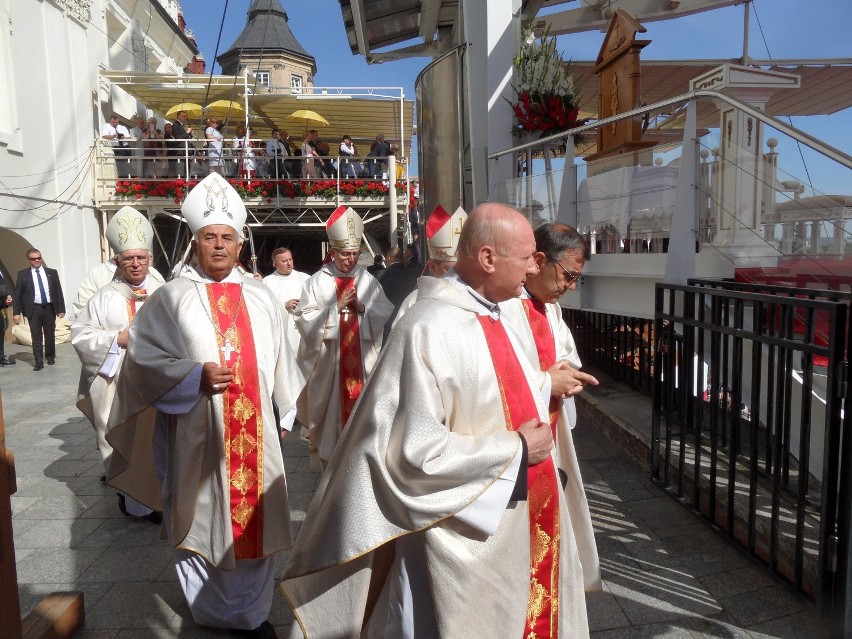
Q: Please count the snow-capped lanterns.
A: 0